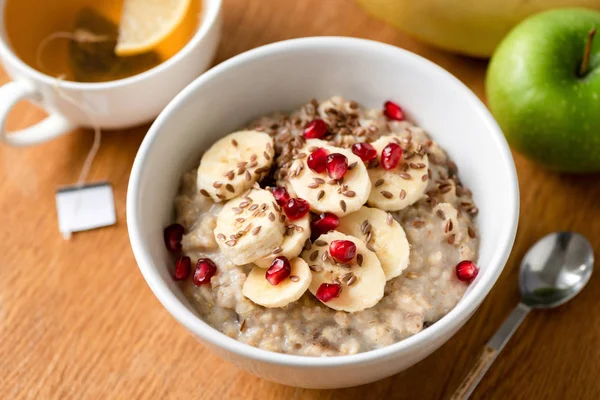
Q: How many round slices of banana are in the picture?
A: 8